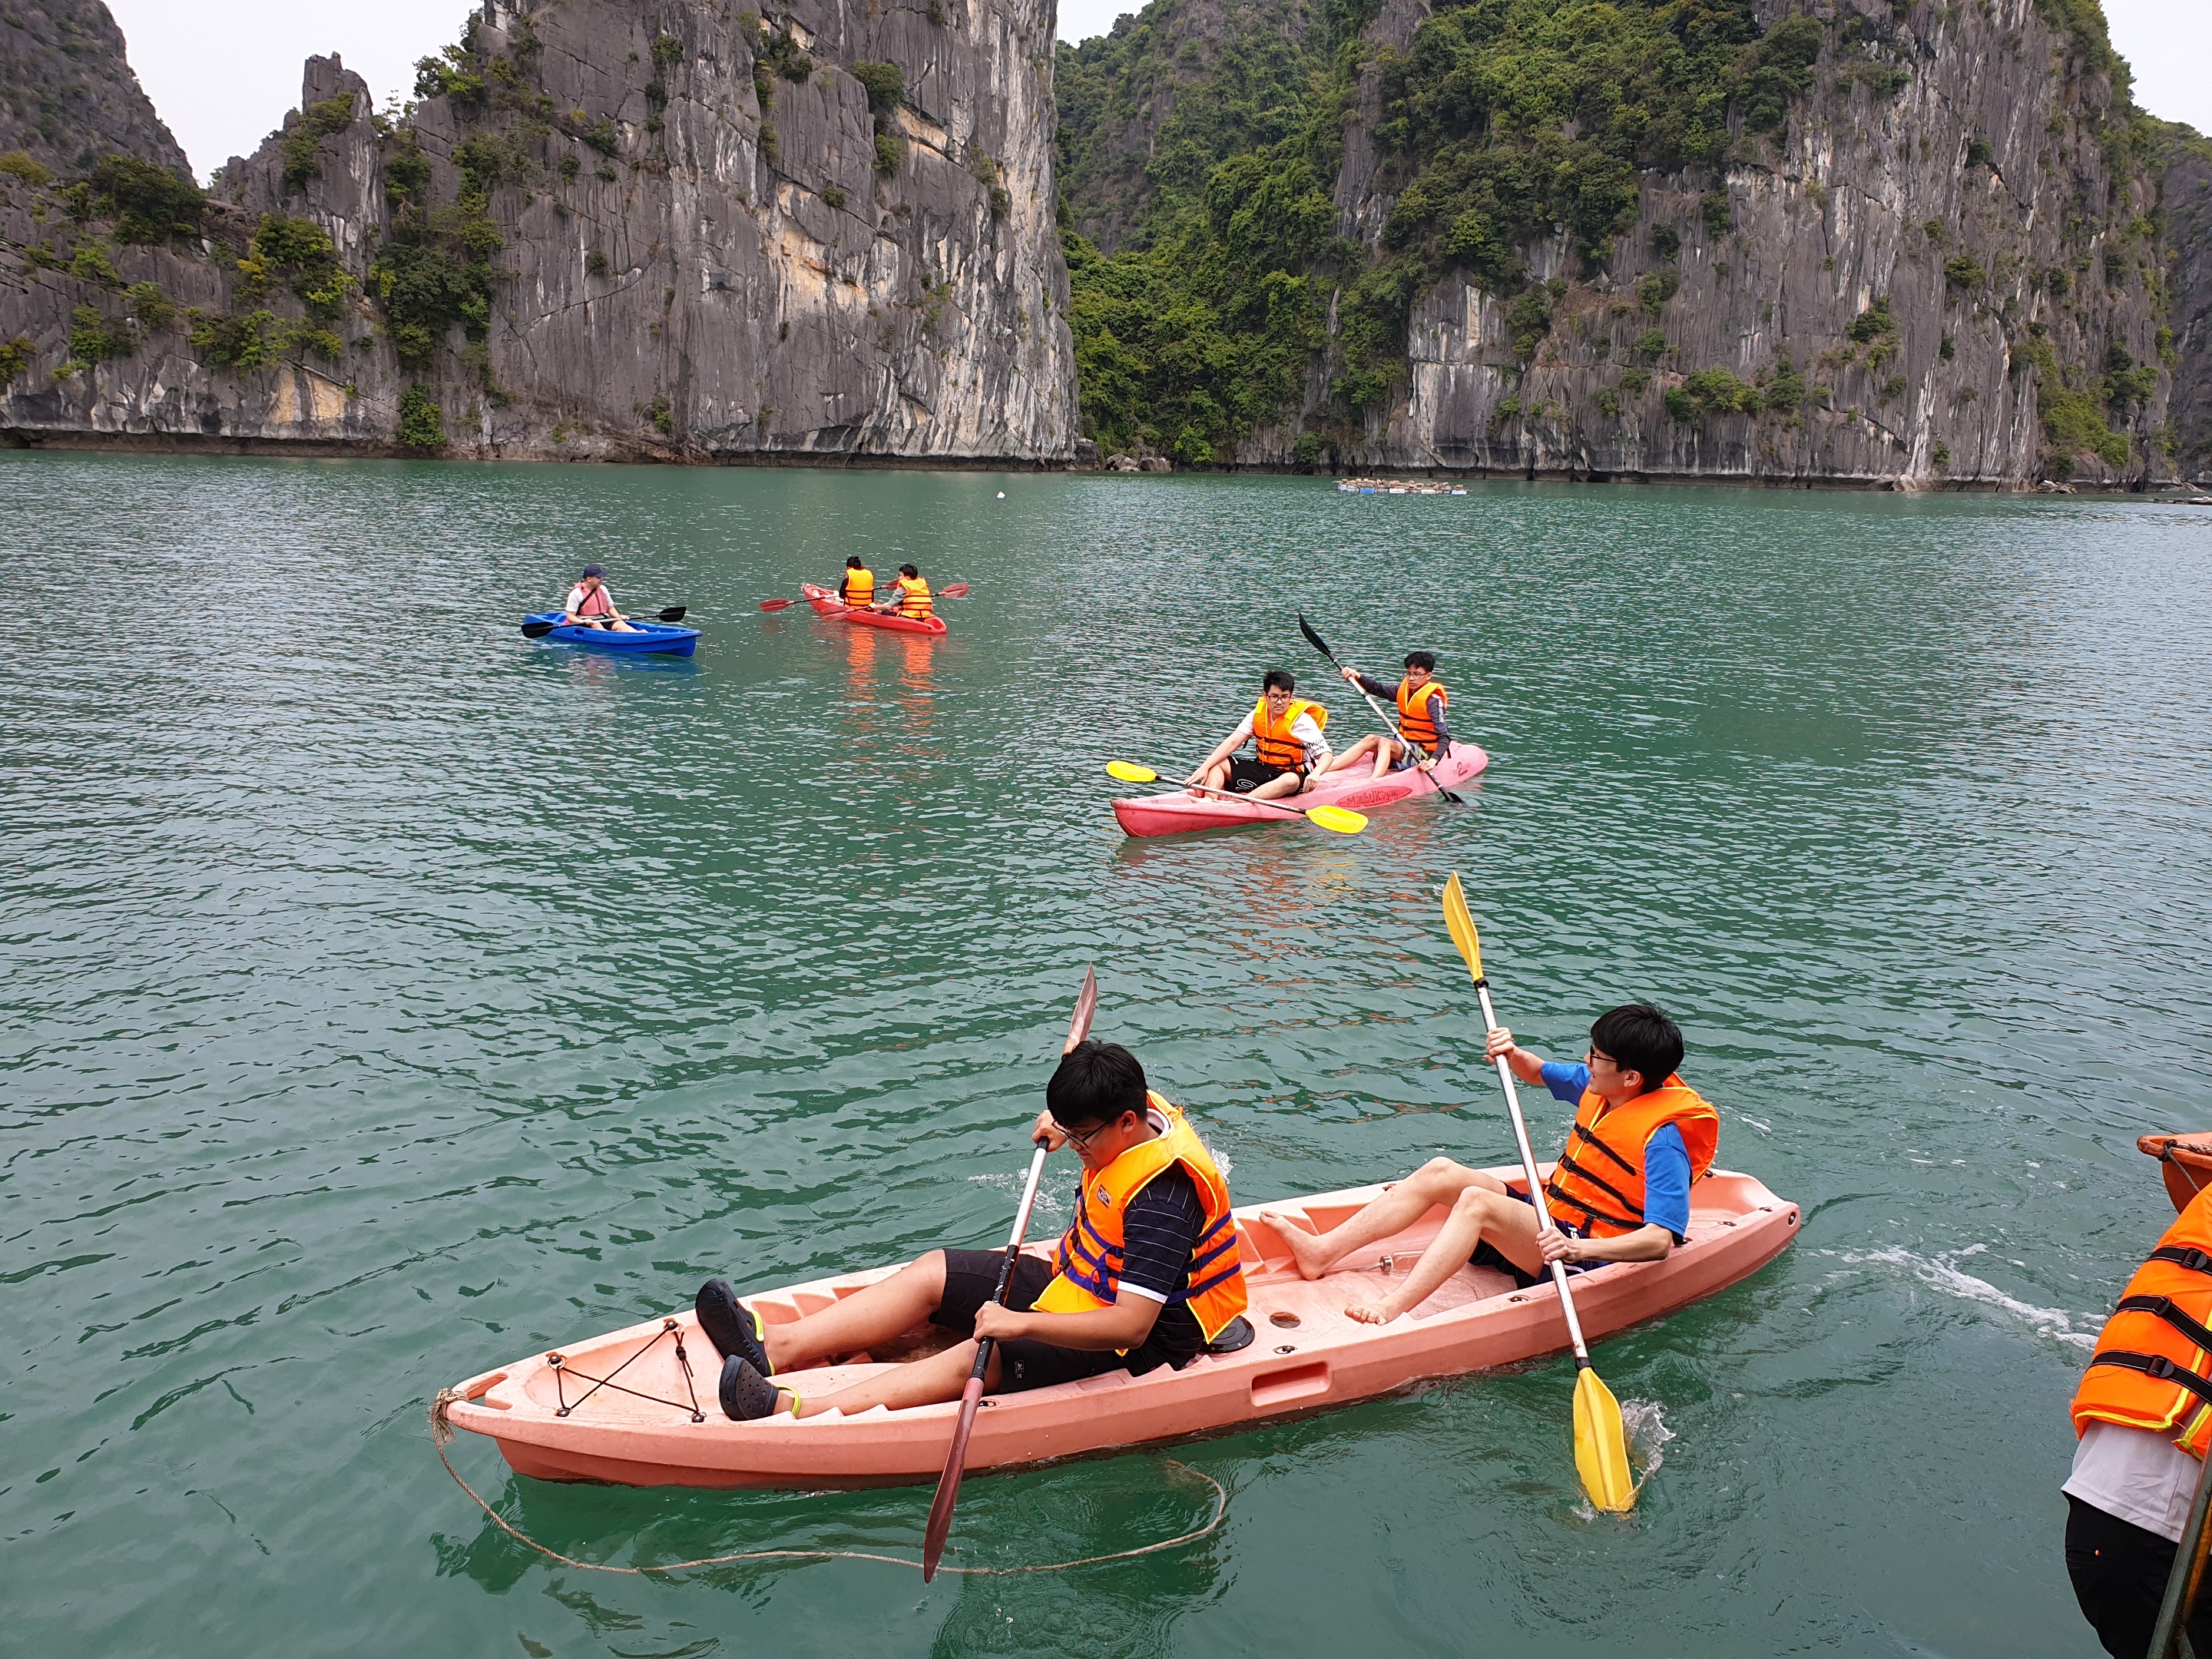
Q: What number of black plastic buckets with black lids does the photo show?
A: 0